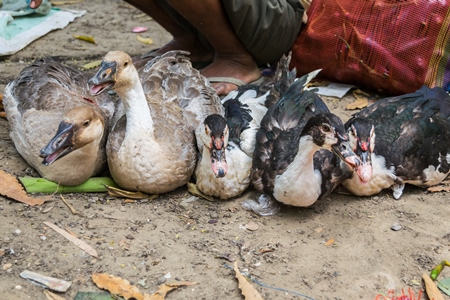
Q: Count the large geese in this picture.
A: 2